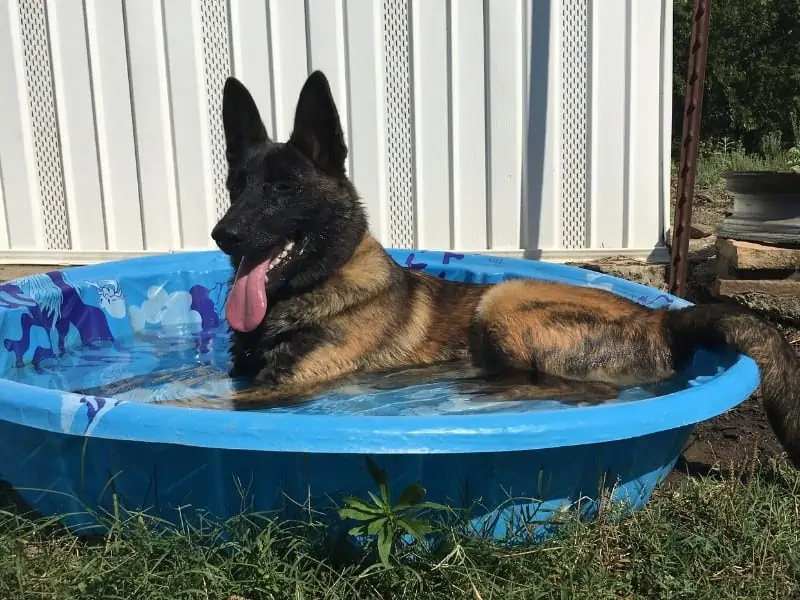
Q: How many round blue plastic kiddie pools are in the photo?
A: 1